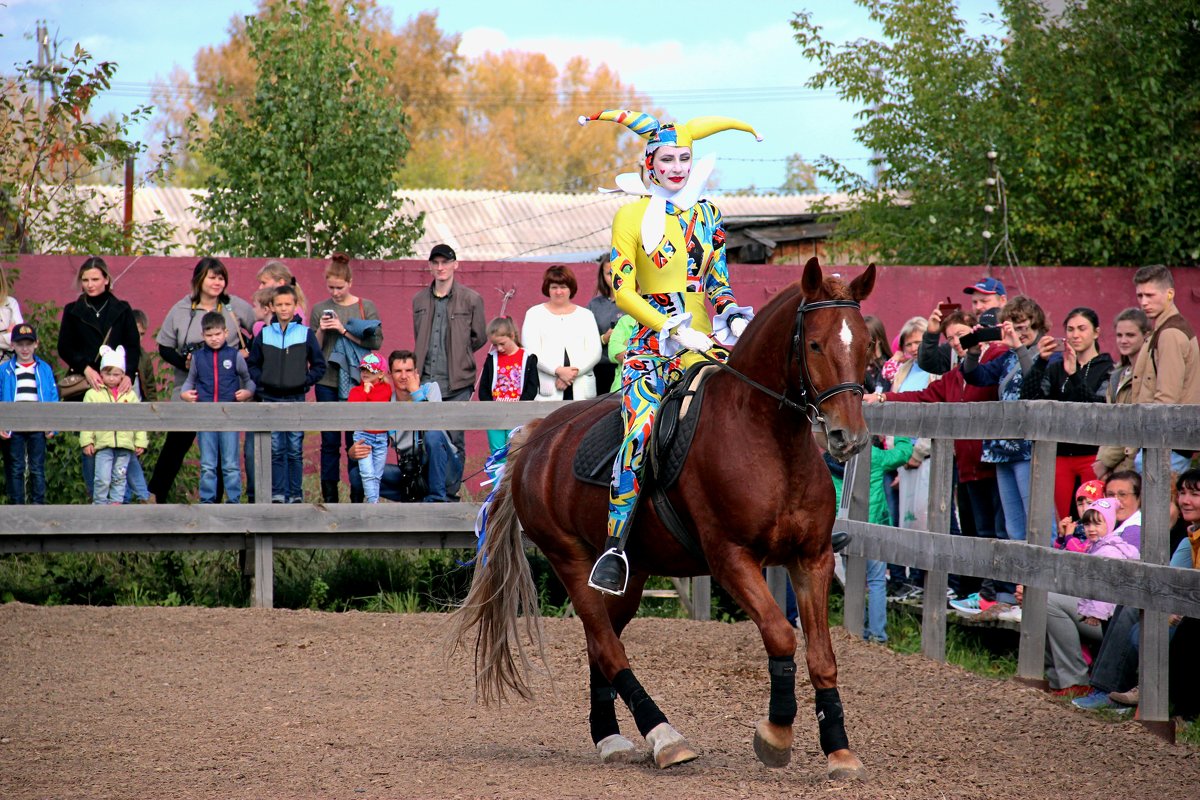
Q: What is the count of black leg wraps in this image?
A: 4